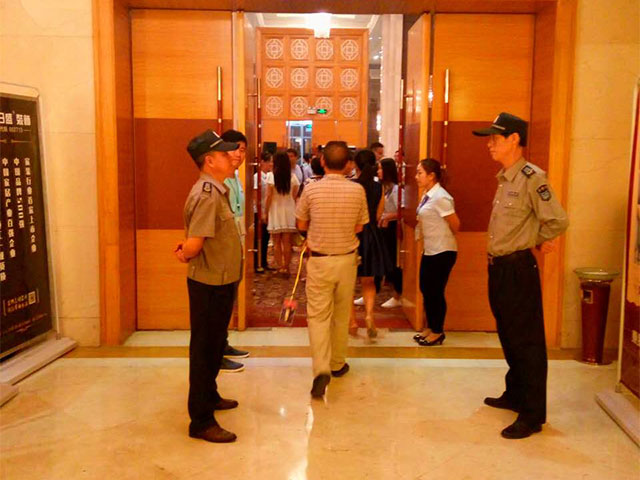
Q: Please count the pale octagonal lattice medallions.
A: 12